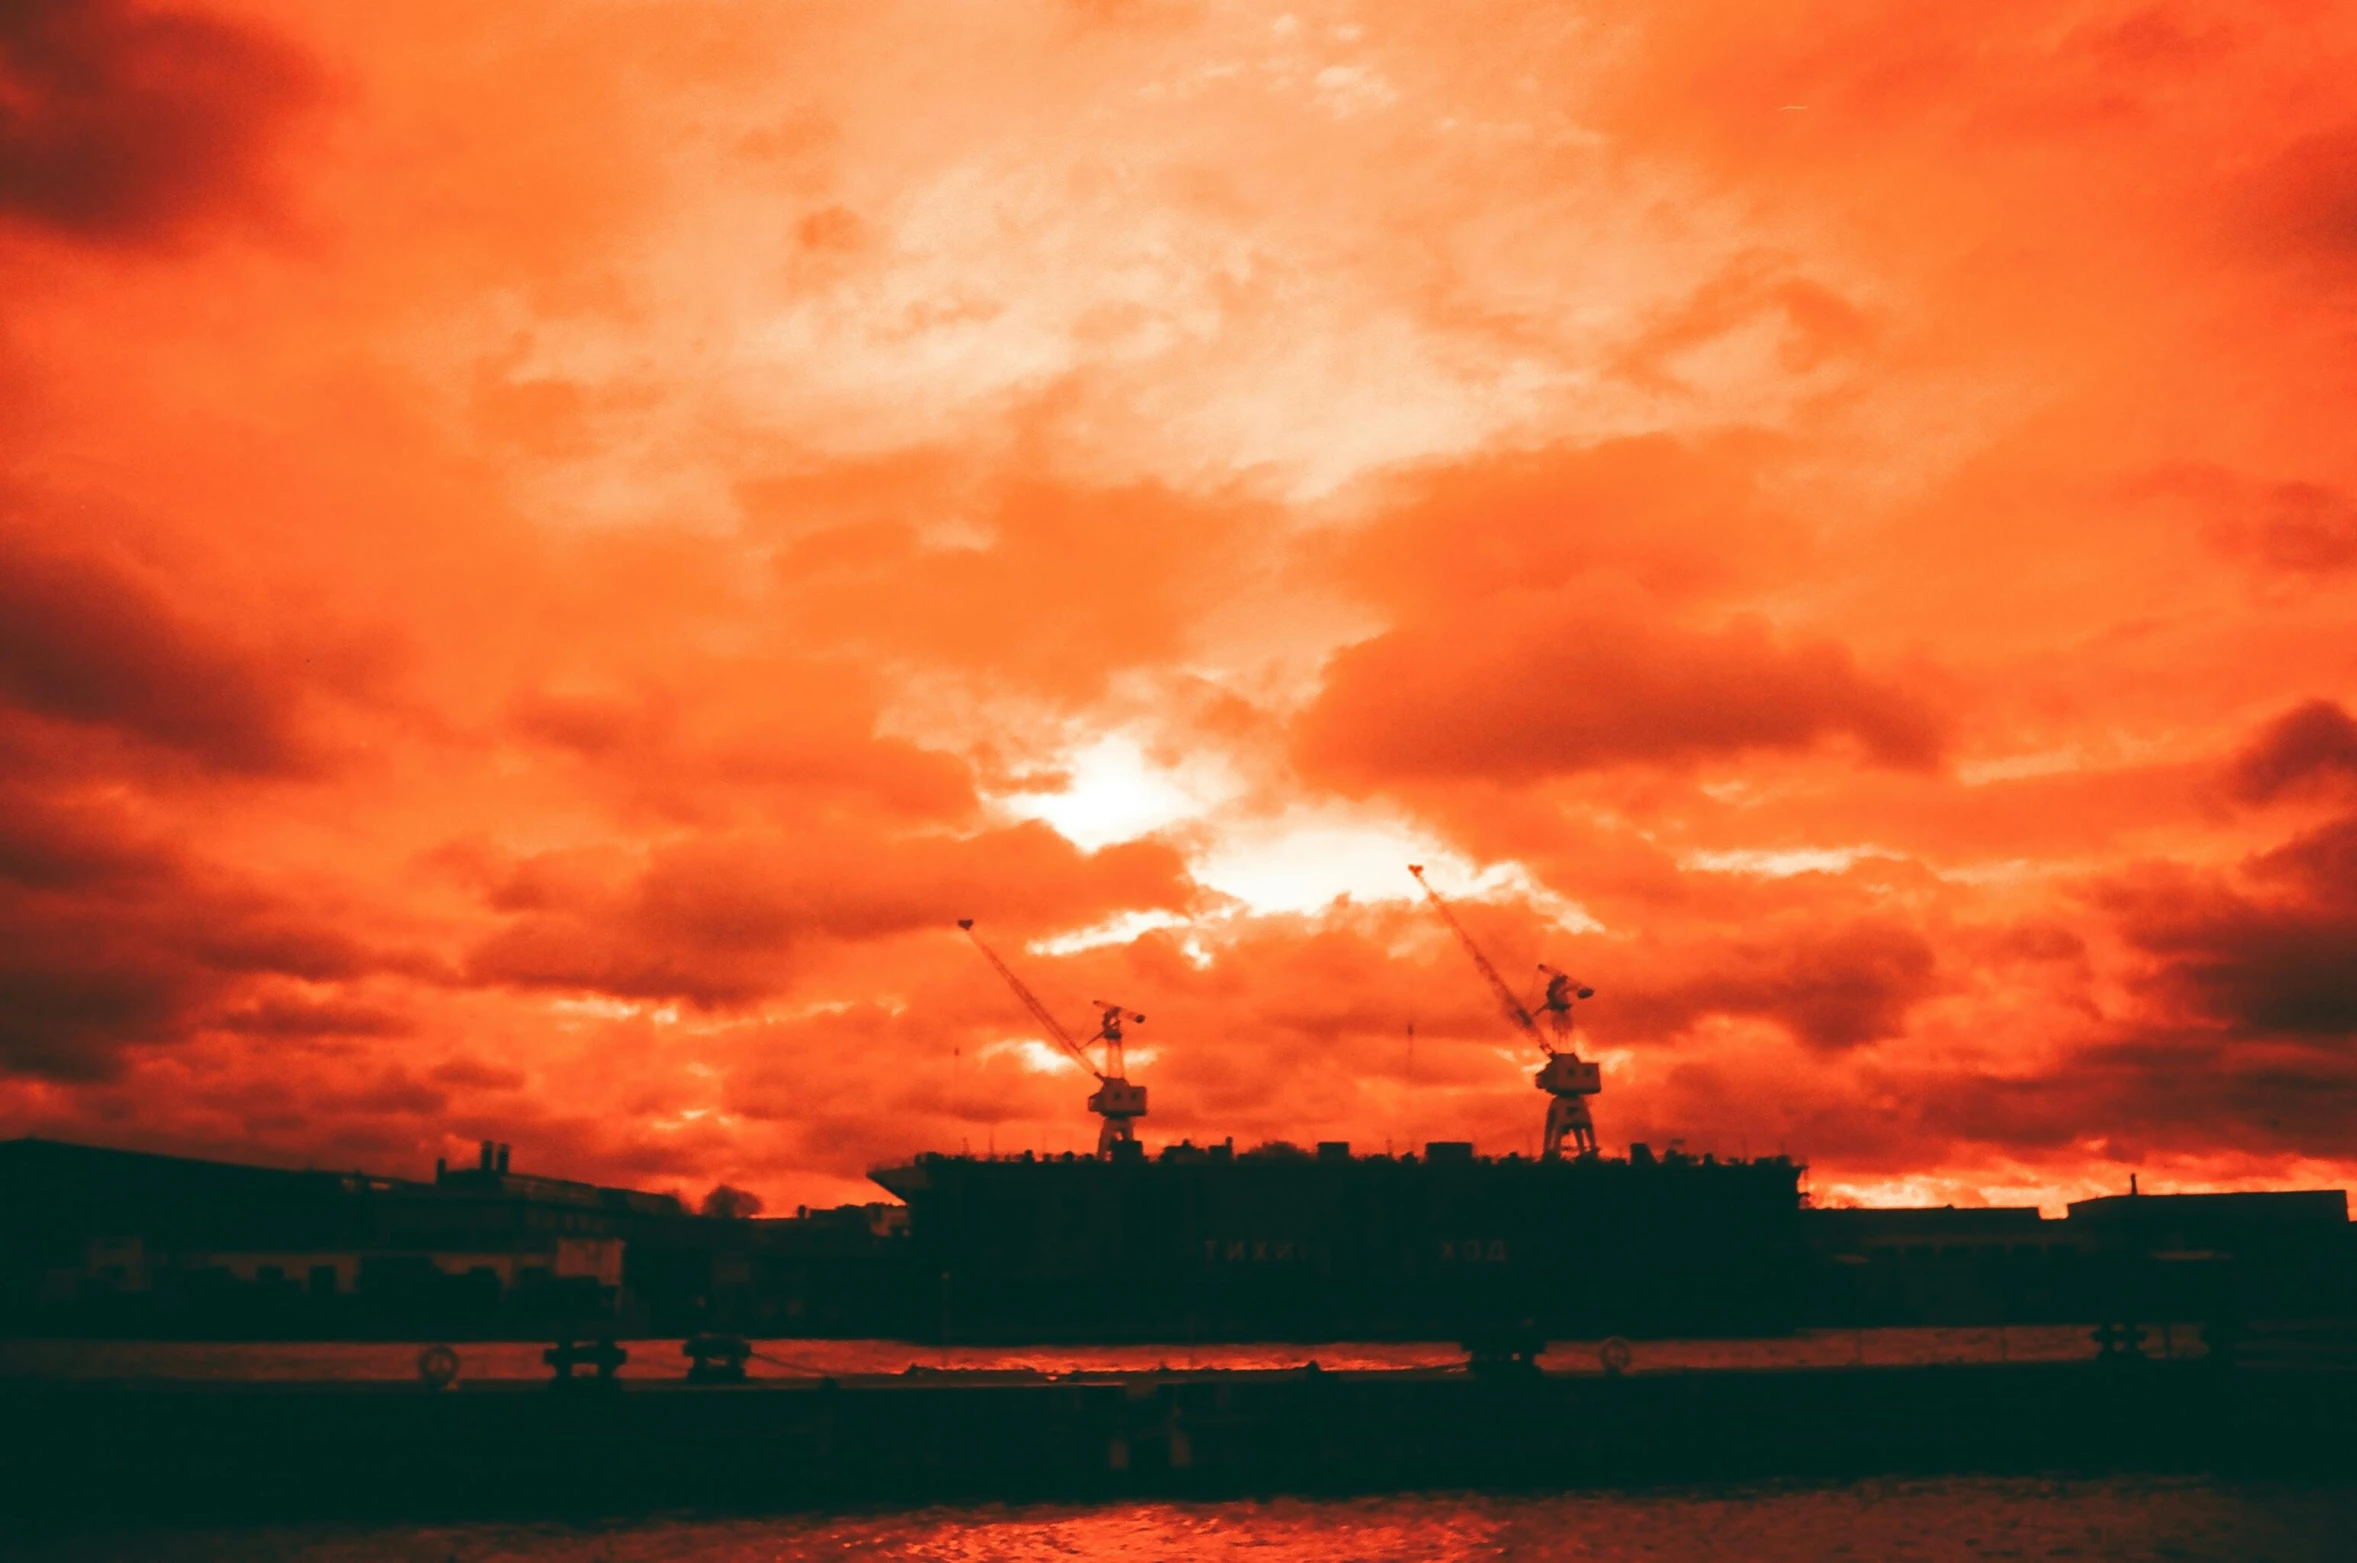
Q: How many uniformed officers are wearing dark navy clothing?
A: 0